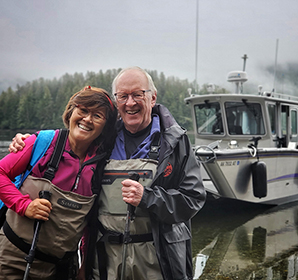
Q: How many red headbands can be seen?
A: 1